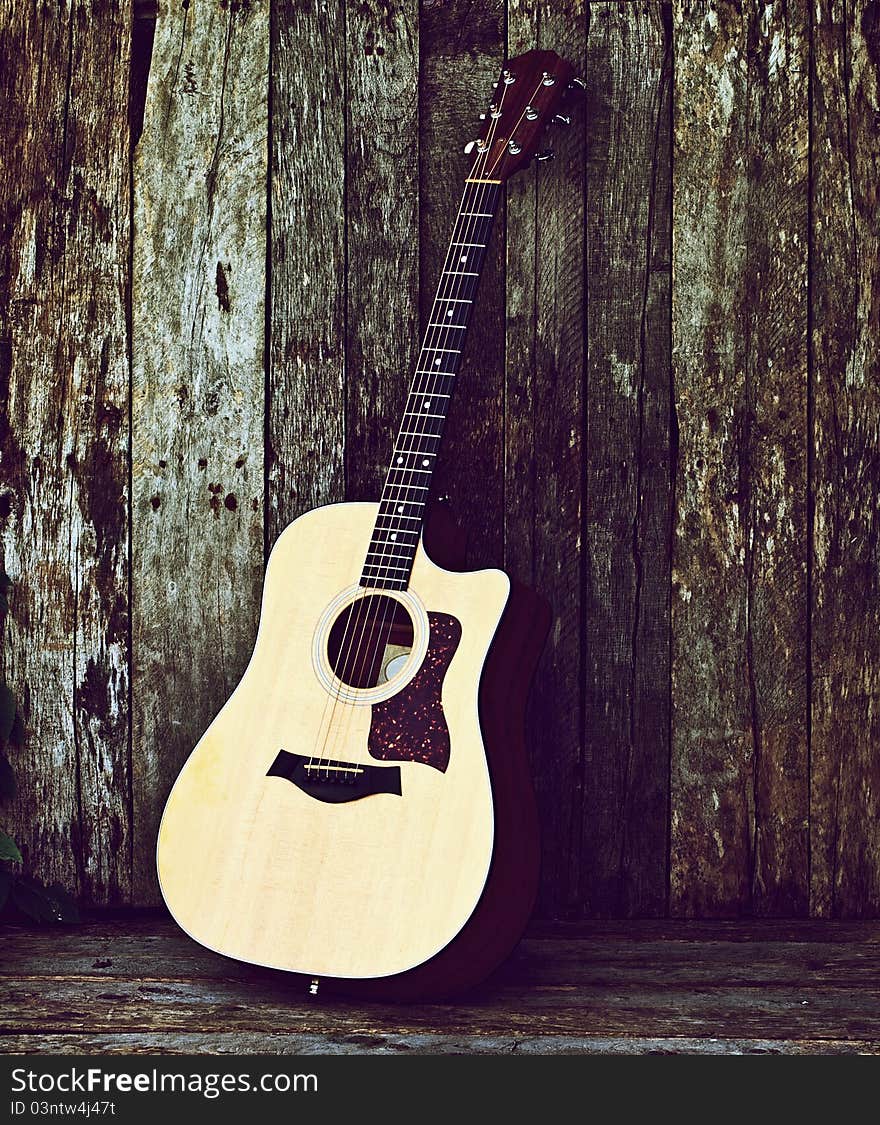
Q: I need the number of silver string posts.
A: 6